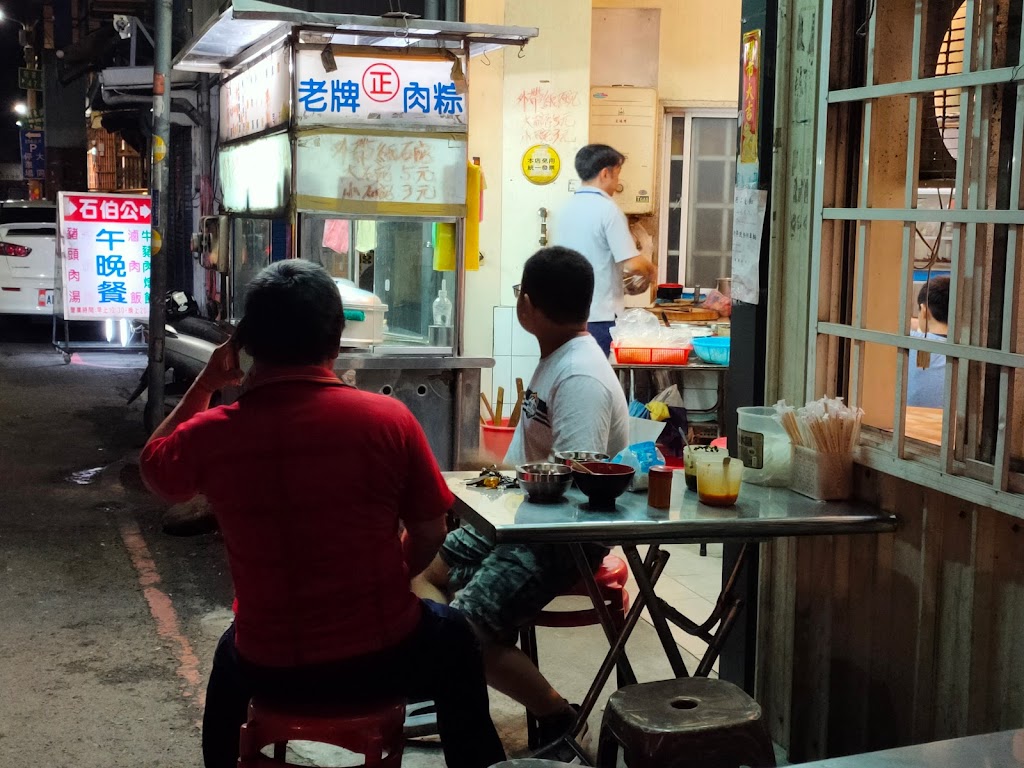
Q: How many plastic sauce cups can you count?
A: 2